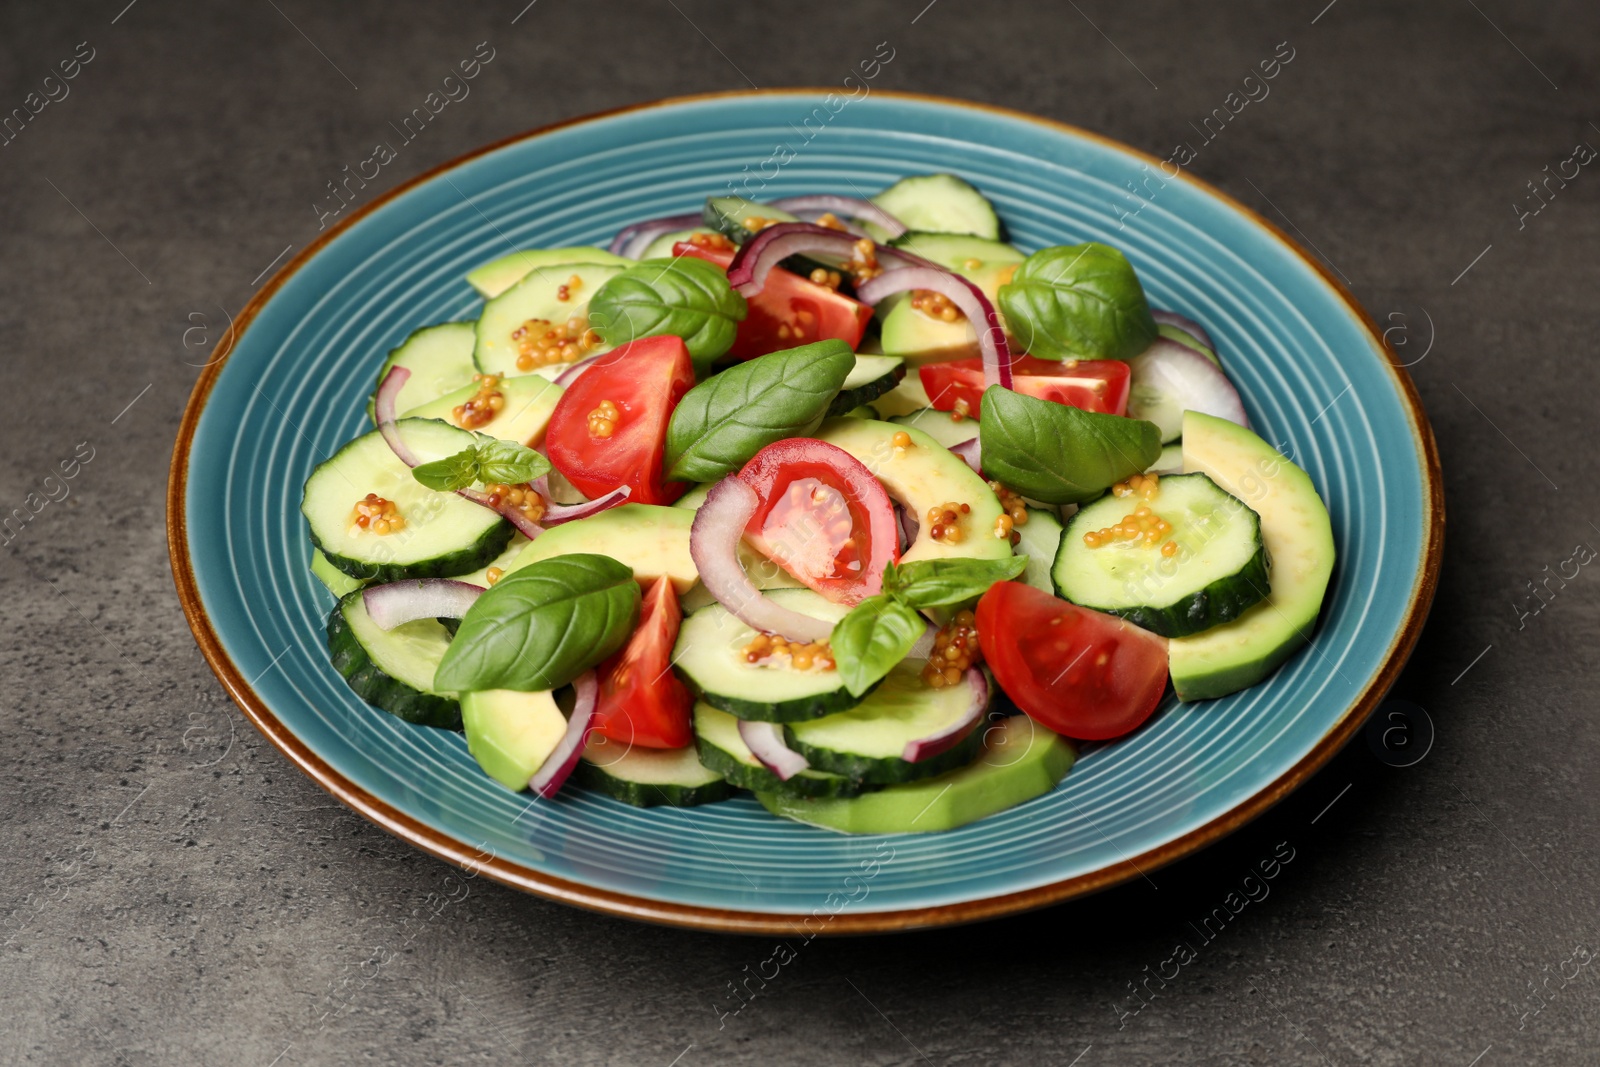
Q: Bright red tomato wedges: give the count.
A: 6